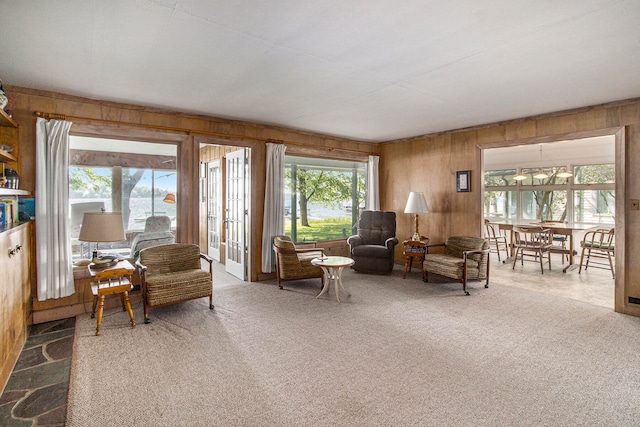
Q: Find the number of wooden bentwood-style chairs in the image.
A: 4